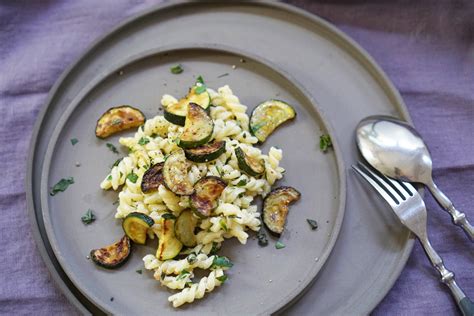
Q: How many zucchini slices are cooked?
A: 14